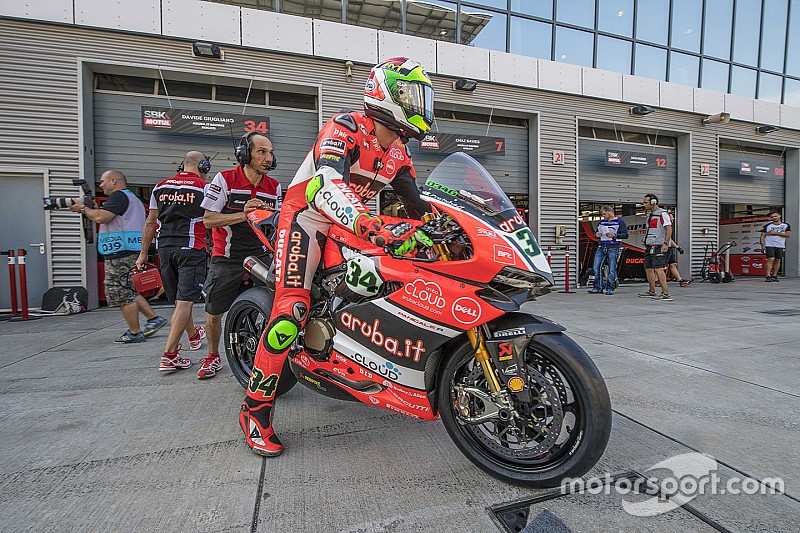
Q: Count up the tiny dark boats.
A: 0